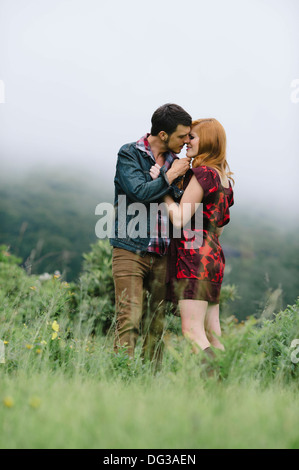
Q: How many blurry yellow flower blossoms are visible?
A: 2